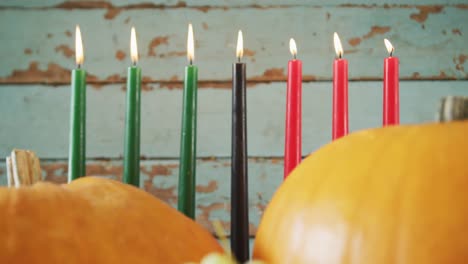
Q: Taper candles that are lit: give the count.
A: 7